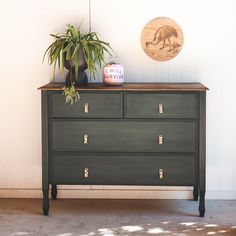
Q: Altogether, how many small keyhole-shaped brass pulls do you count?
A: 6